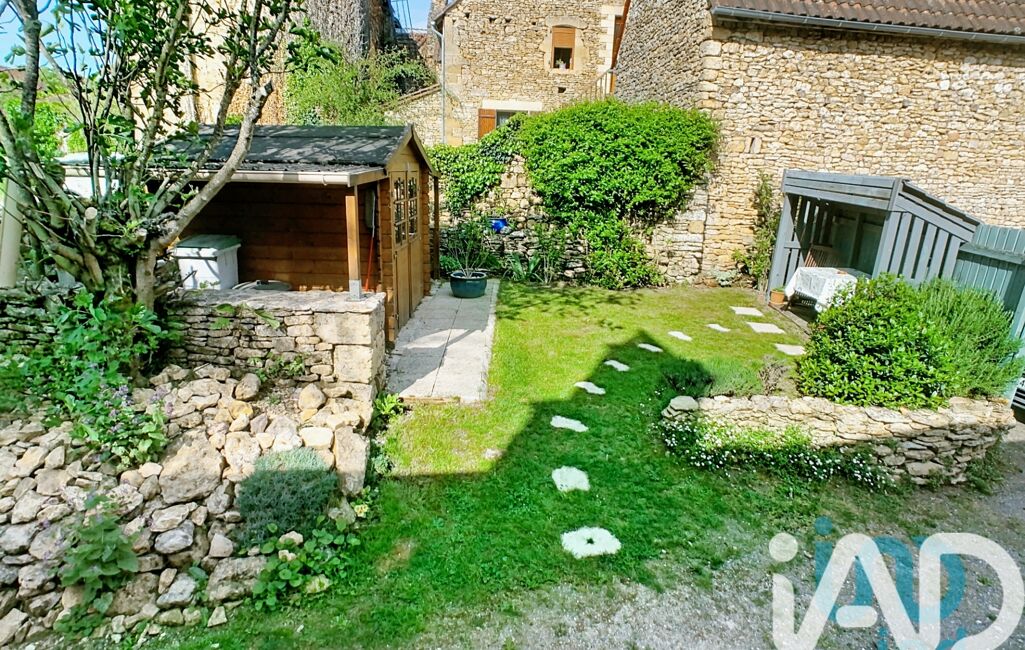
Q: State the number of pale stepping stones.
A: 11